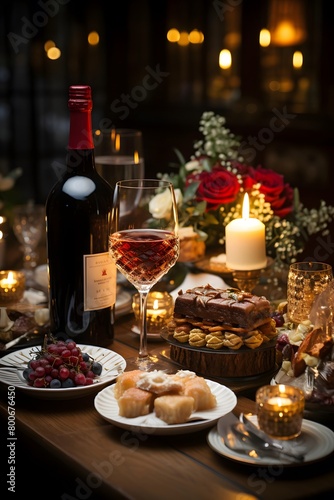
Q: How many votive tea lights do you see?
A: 3